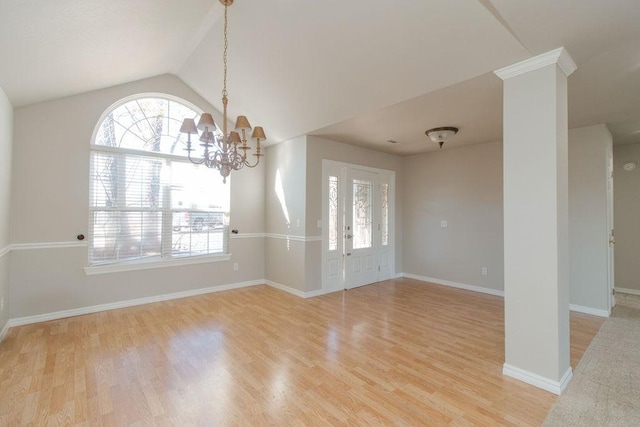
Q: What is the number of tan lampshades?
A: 6